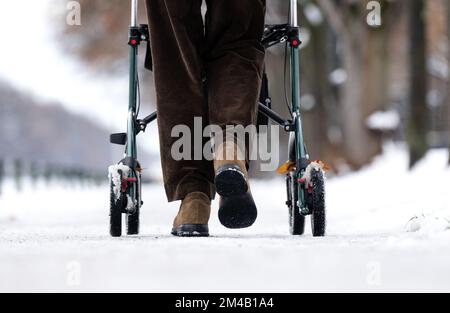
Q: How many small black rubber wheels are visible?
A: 4